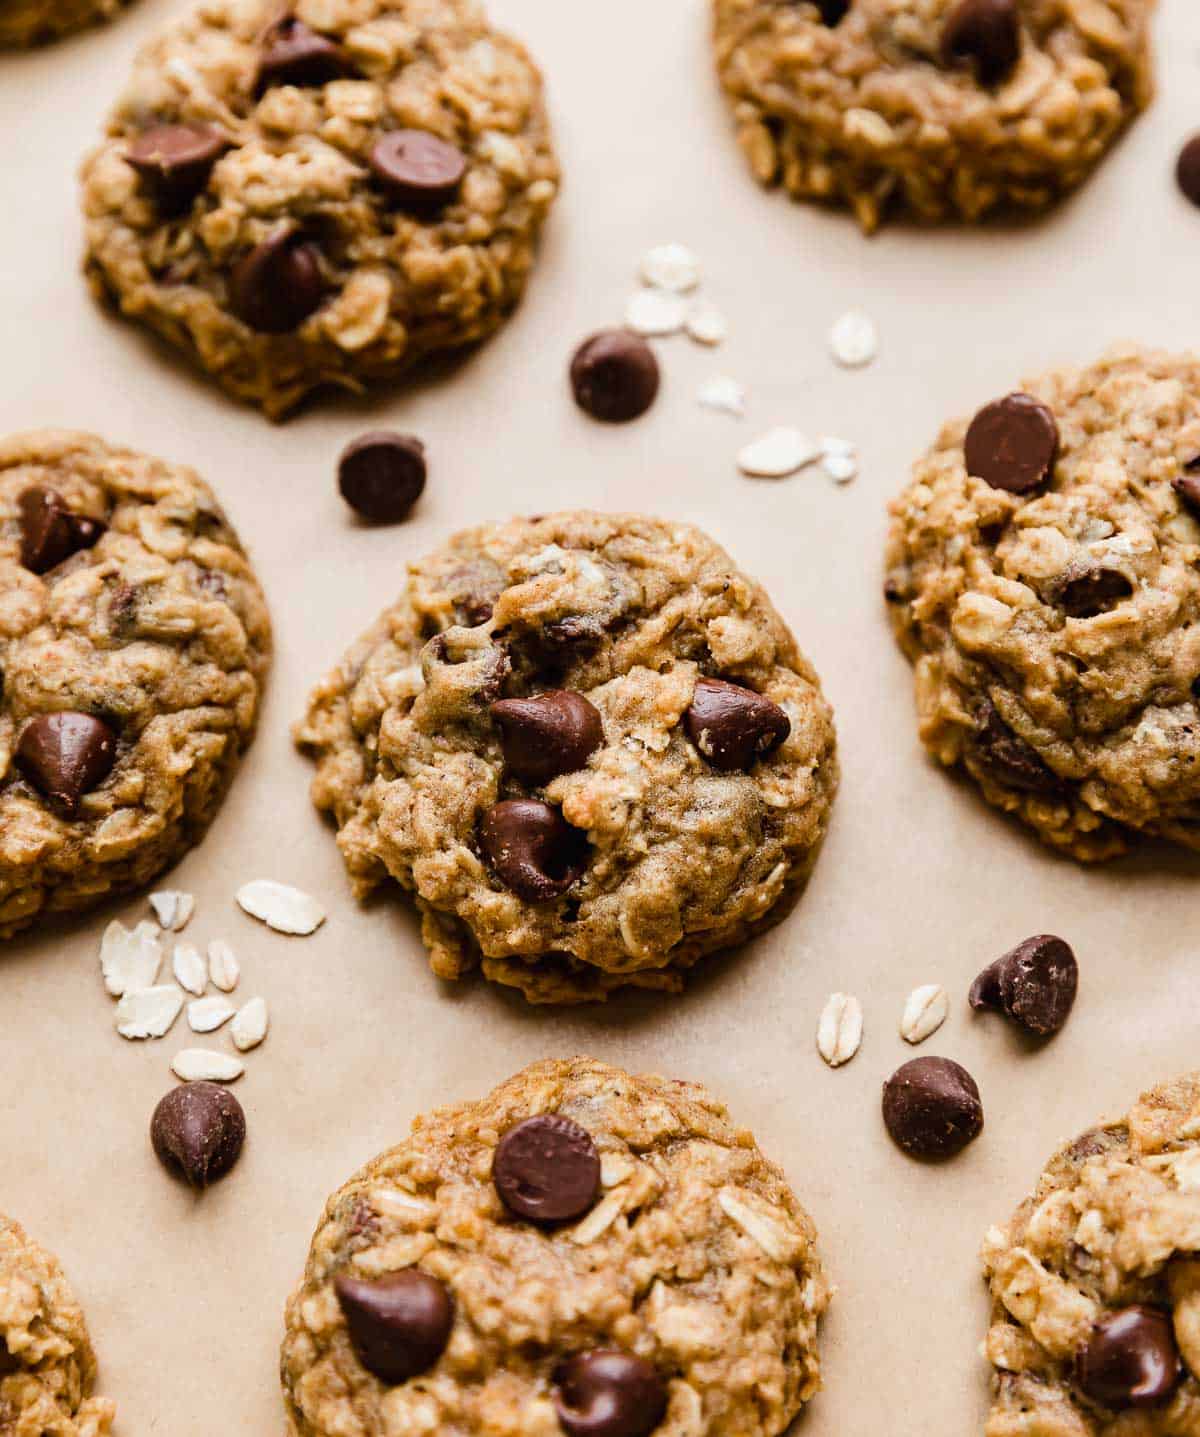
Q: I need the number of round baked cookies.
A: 9